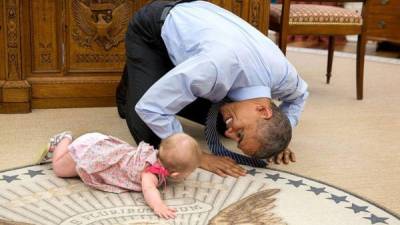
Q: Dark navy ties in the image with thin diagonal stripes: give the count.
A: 1